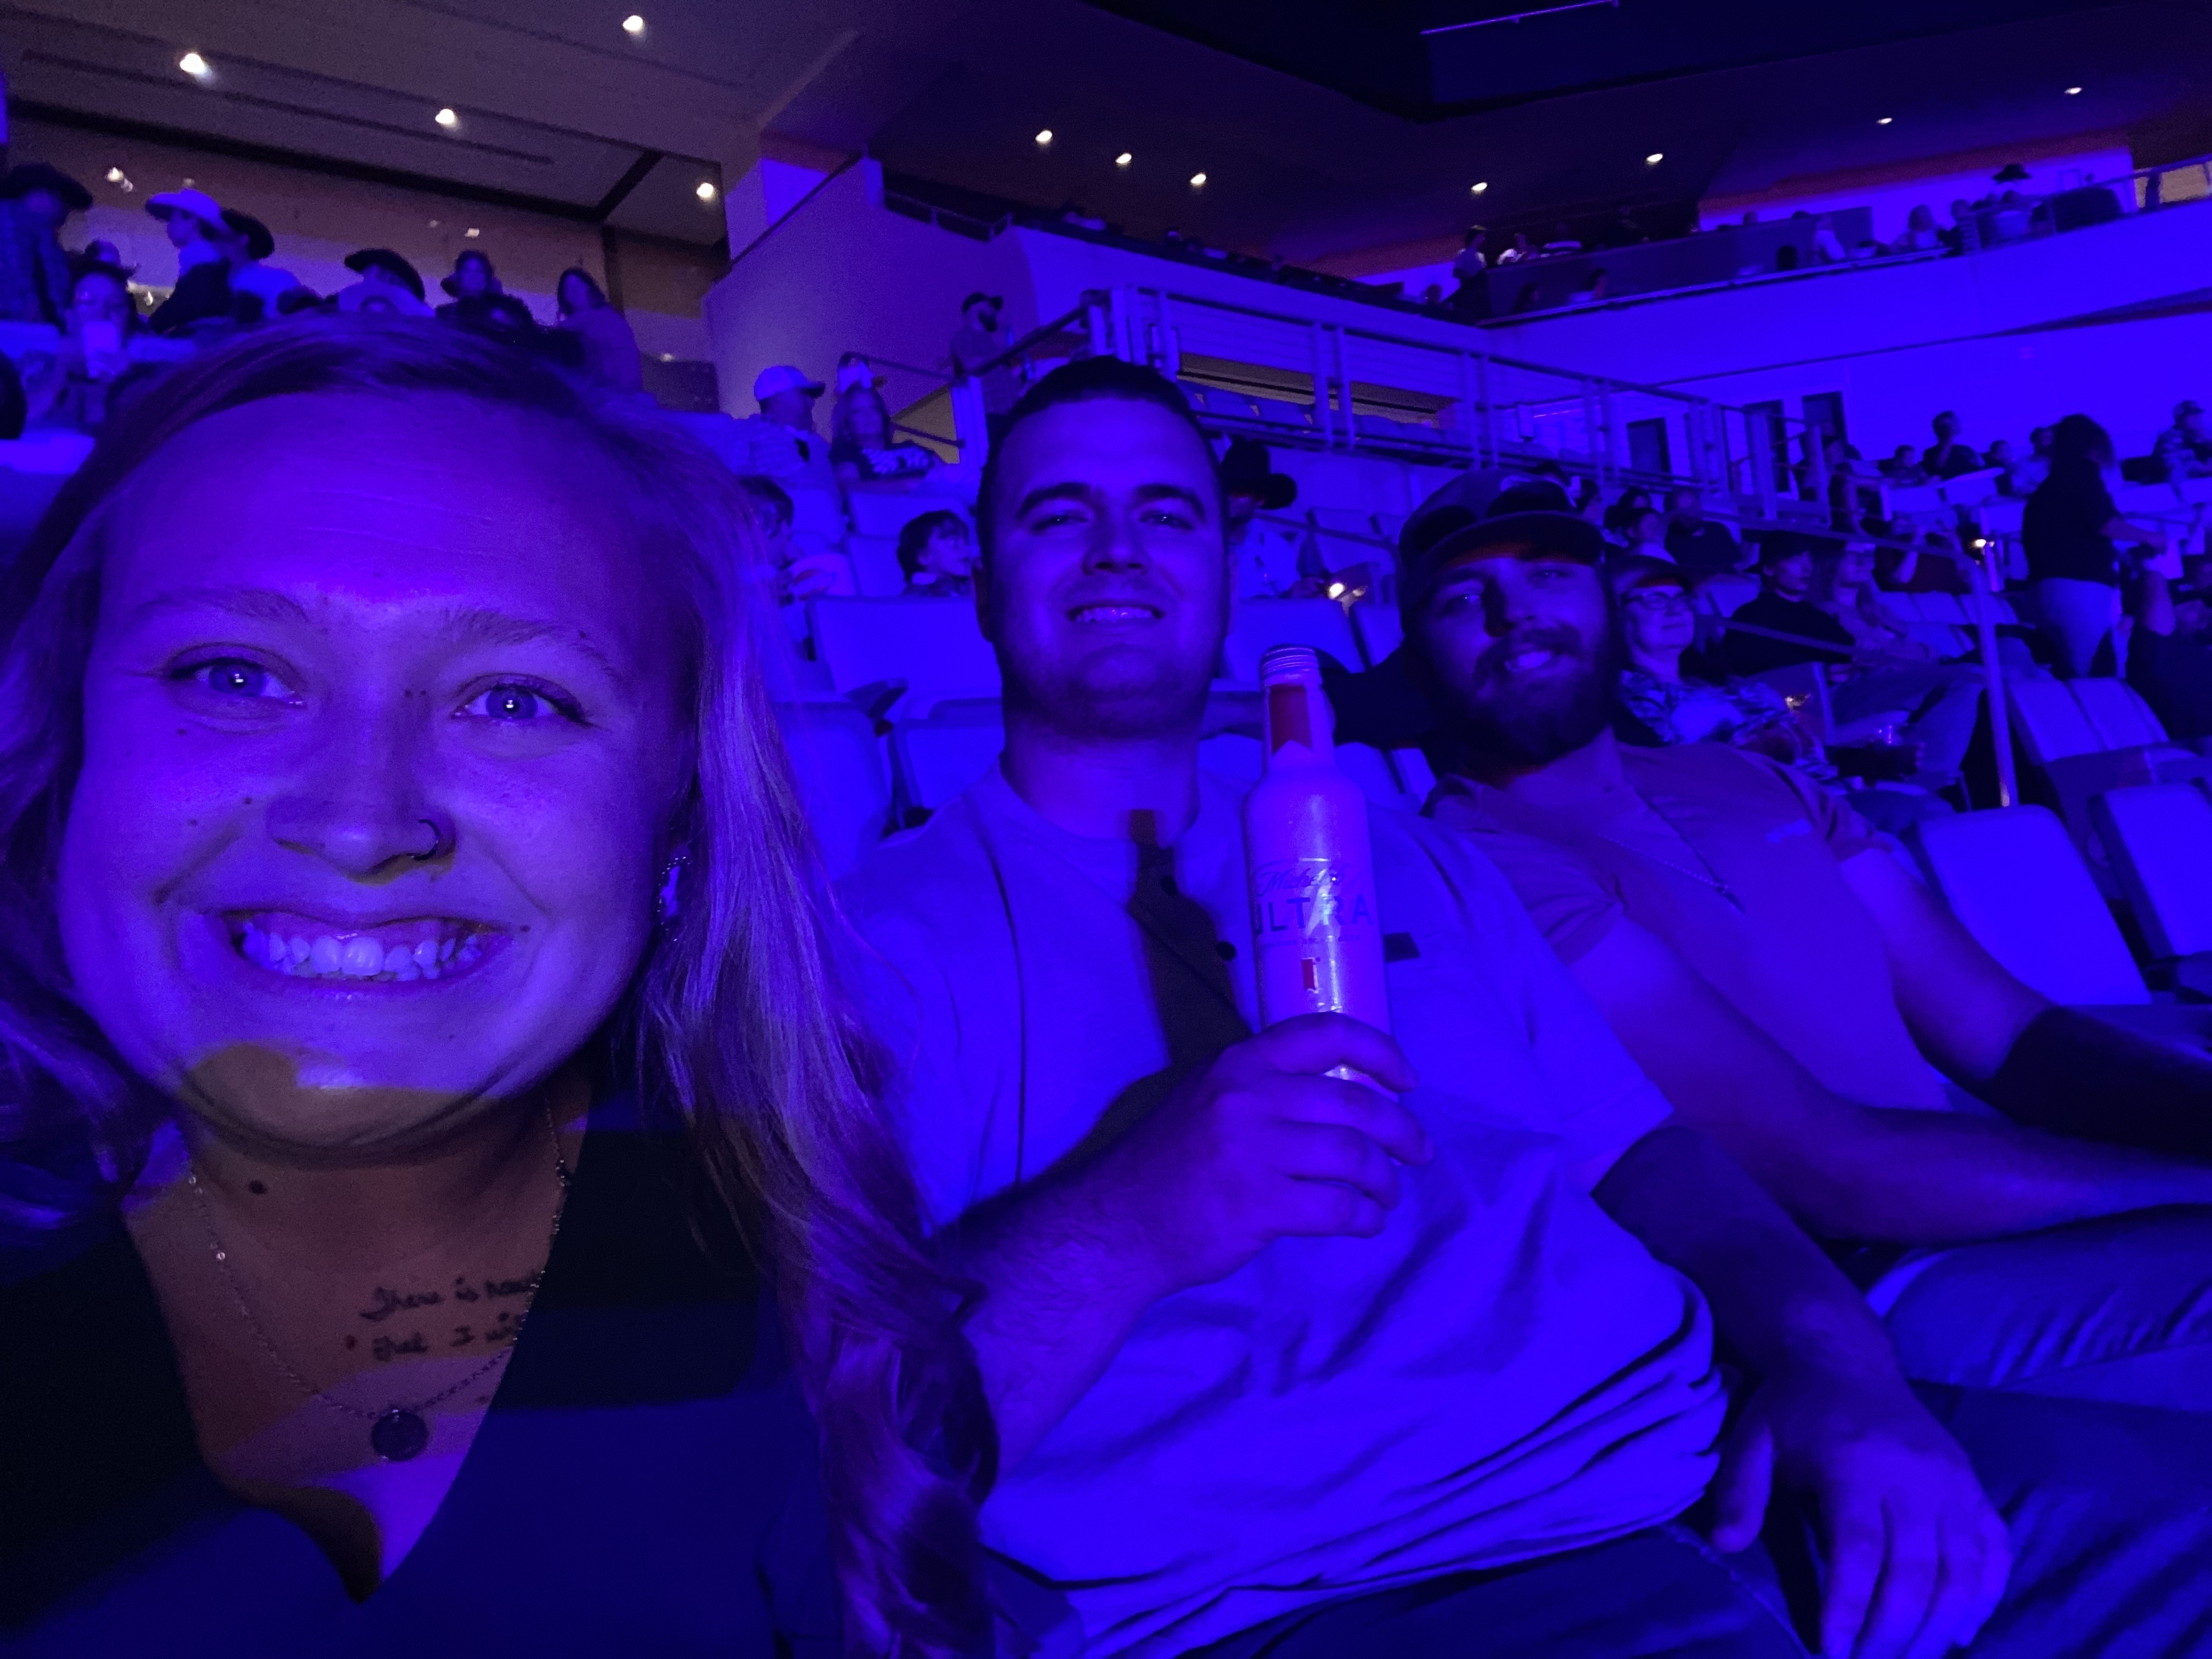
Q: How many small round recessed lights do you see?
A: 11